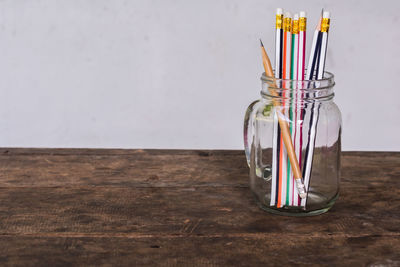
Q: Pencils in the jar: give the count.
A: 7